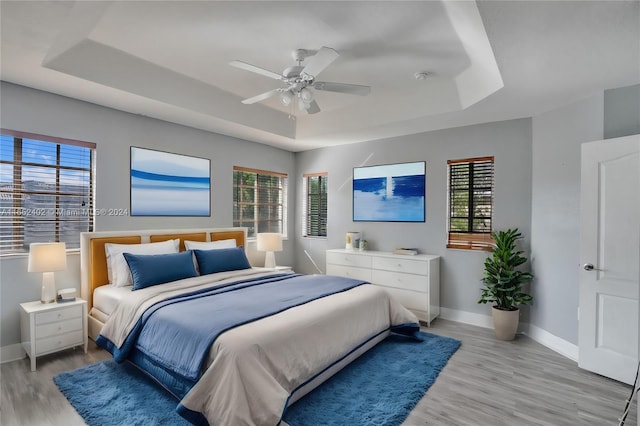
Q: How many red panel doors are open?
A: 0